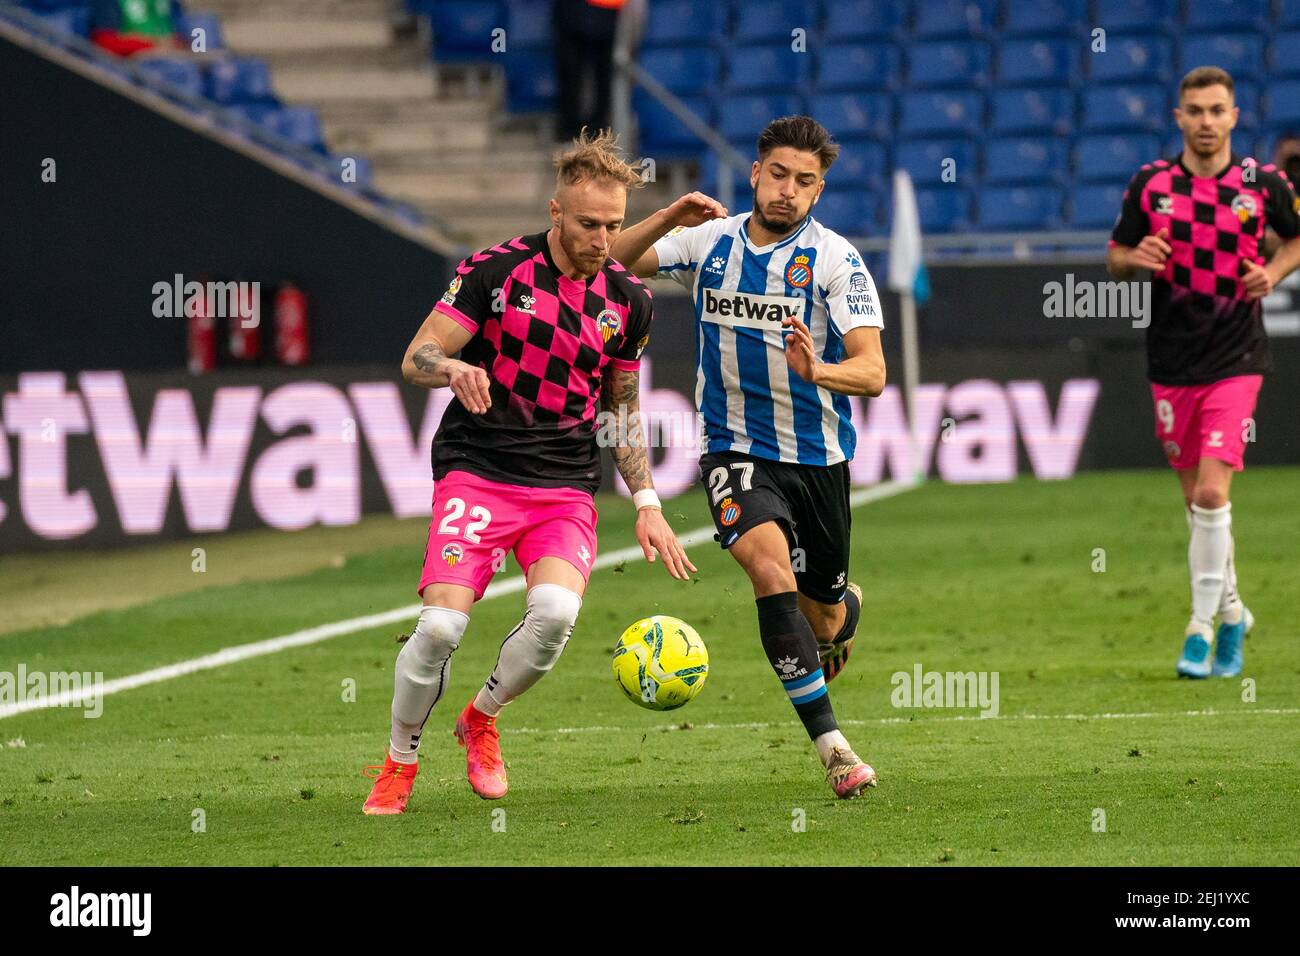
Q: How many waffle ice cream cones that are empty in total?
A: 0